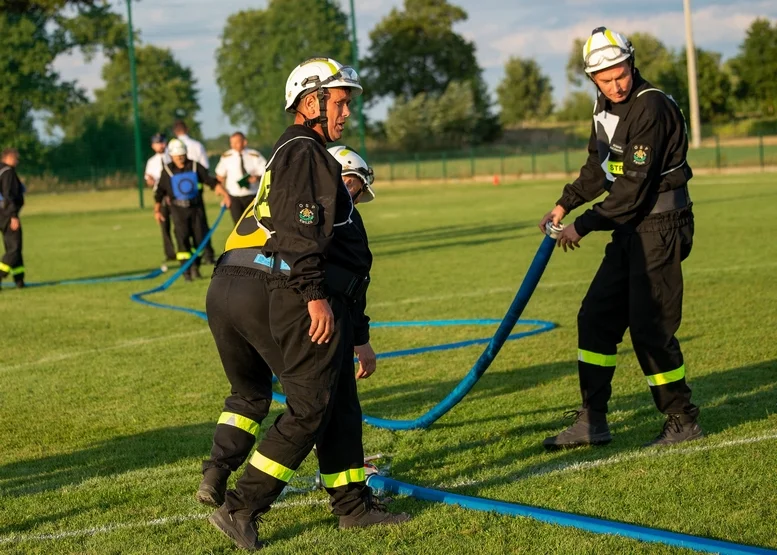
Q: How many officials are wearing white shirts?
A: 3